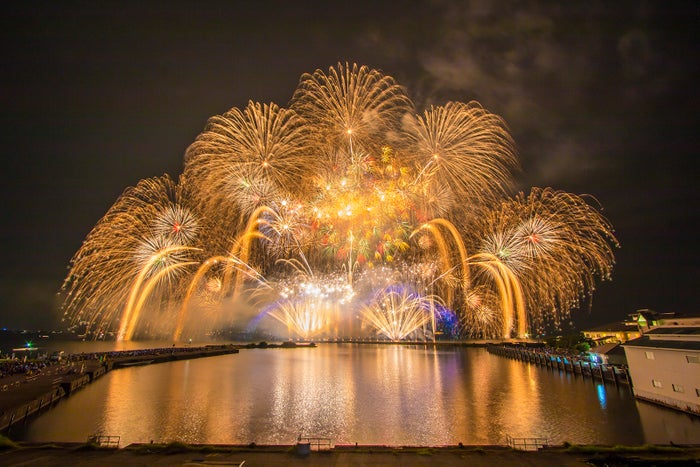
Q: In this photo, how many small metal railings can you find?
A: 3